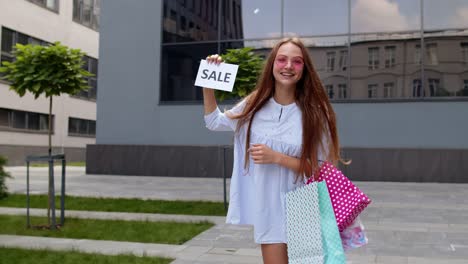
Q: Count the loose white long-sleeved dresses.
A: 1